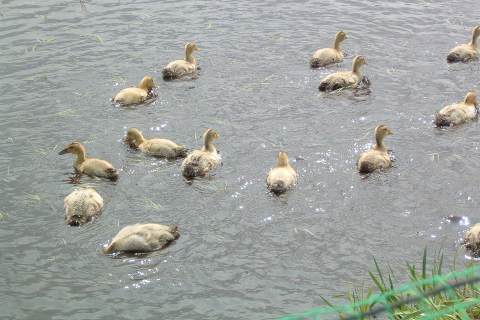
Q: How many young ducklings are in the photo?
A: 14